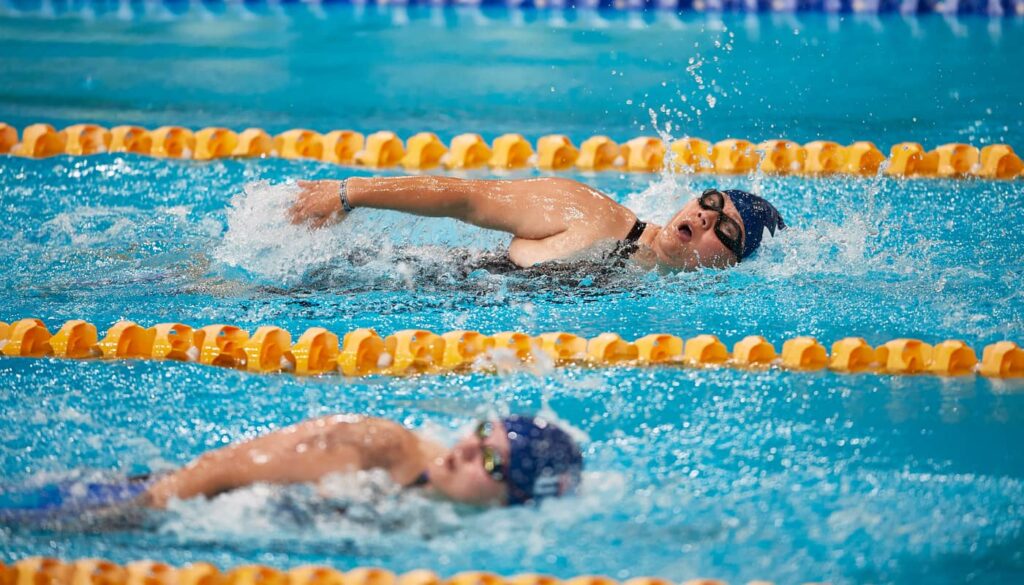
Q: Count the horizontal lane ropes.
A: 4